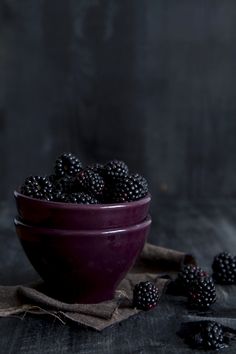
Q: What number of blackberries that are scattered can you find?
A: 5